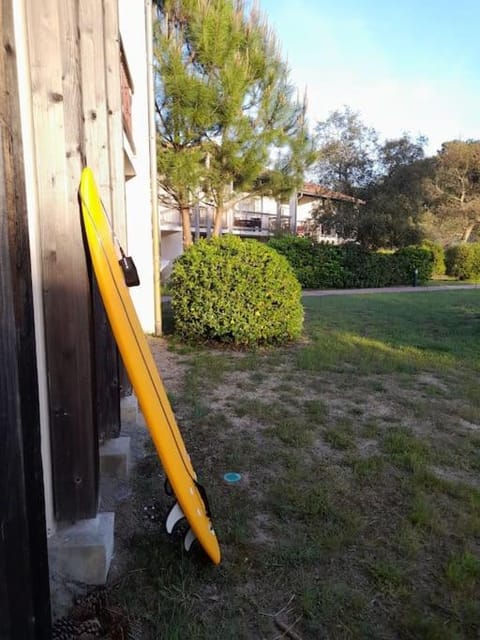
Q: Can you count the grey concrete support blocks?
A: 3